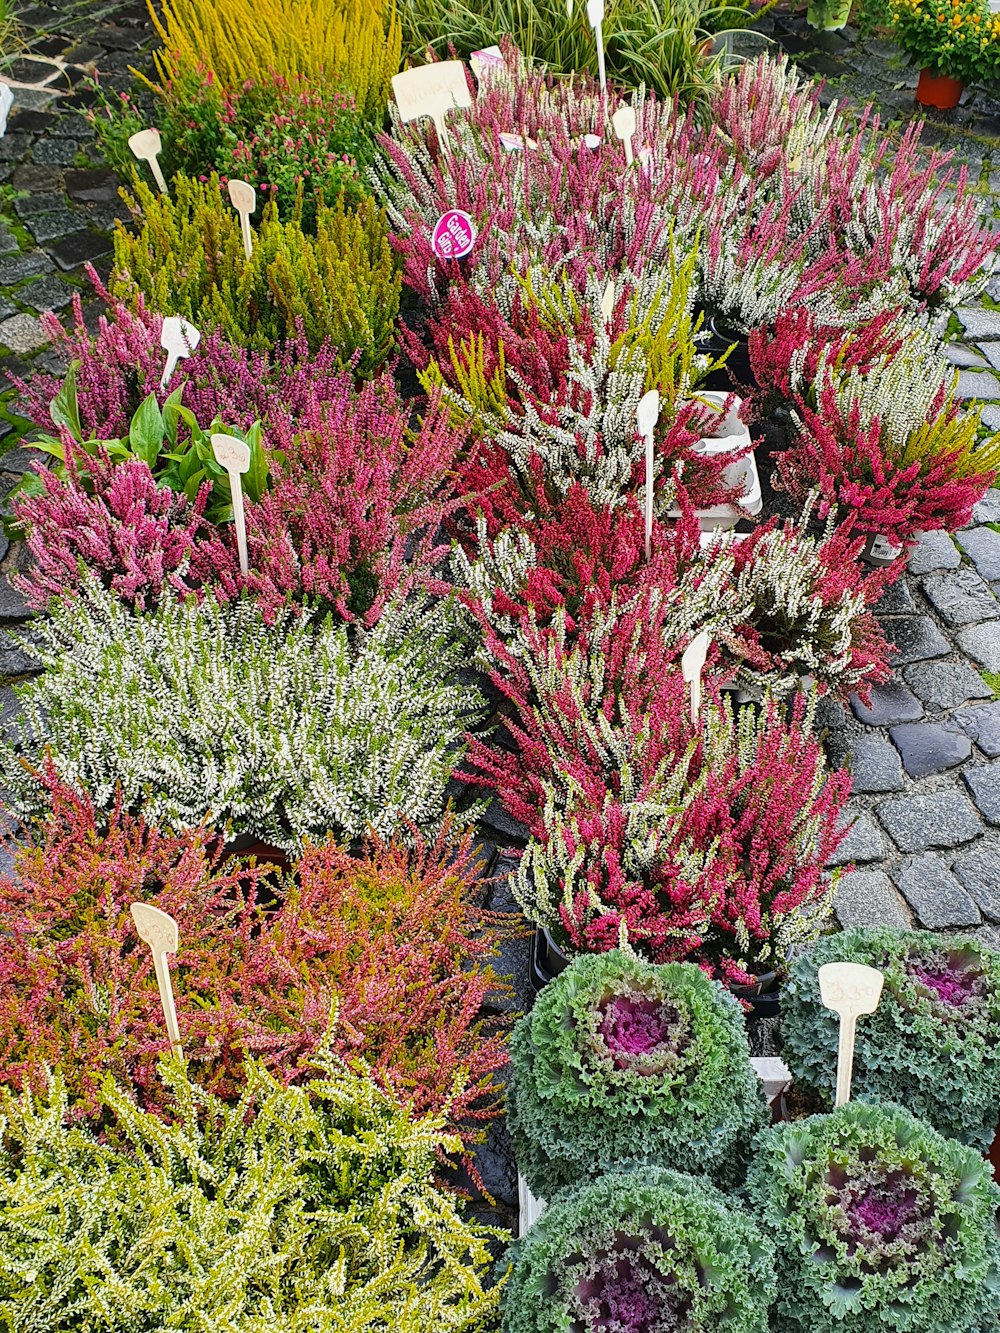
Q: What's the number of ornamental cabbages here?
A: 4